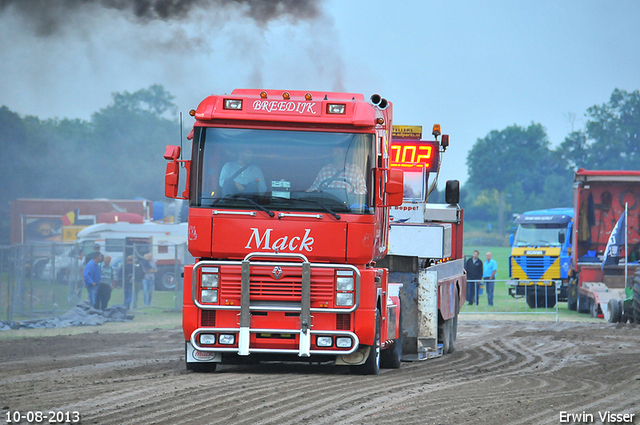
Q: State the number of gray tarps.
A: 1